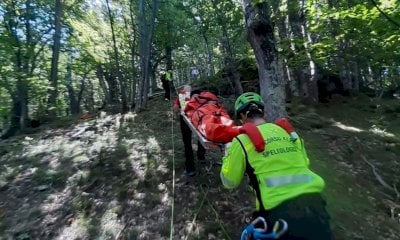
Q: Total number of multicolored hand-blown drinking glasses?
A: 0